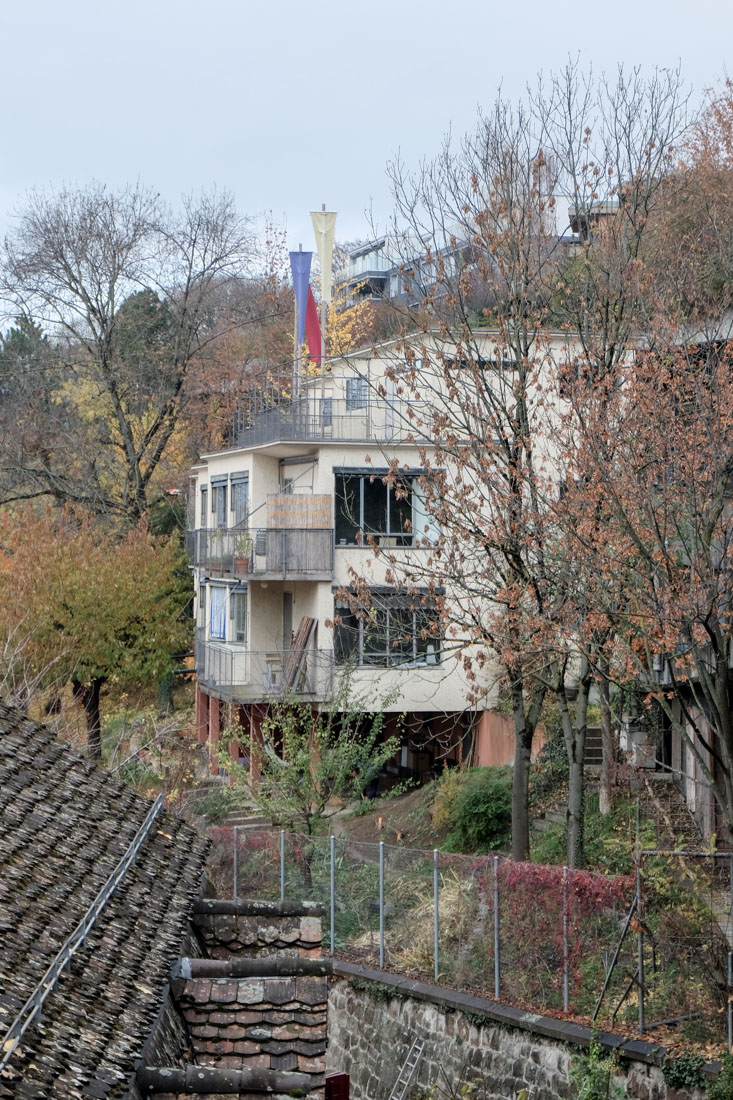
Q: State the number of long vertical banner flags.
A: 3